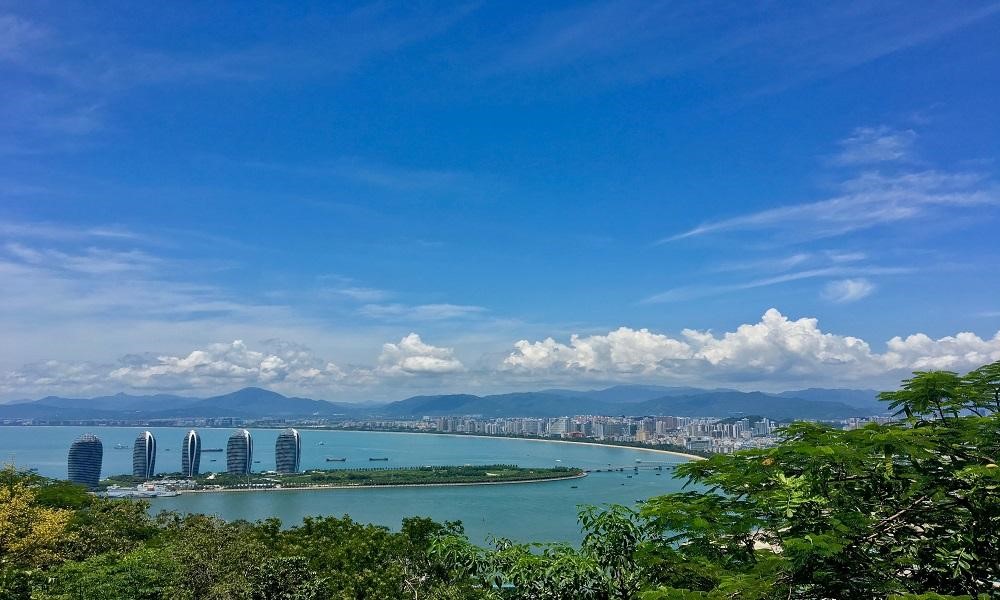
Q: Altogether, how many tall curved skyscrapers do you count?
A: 5